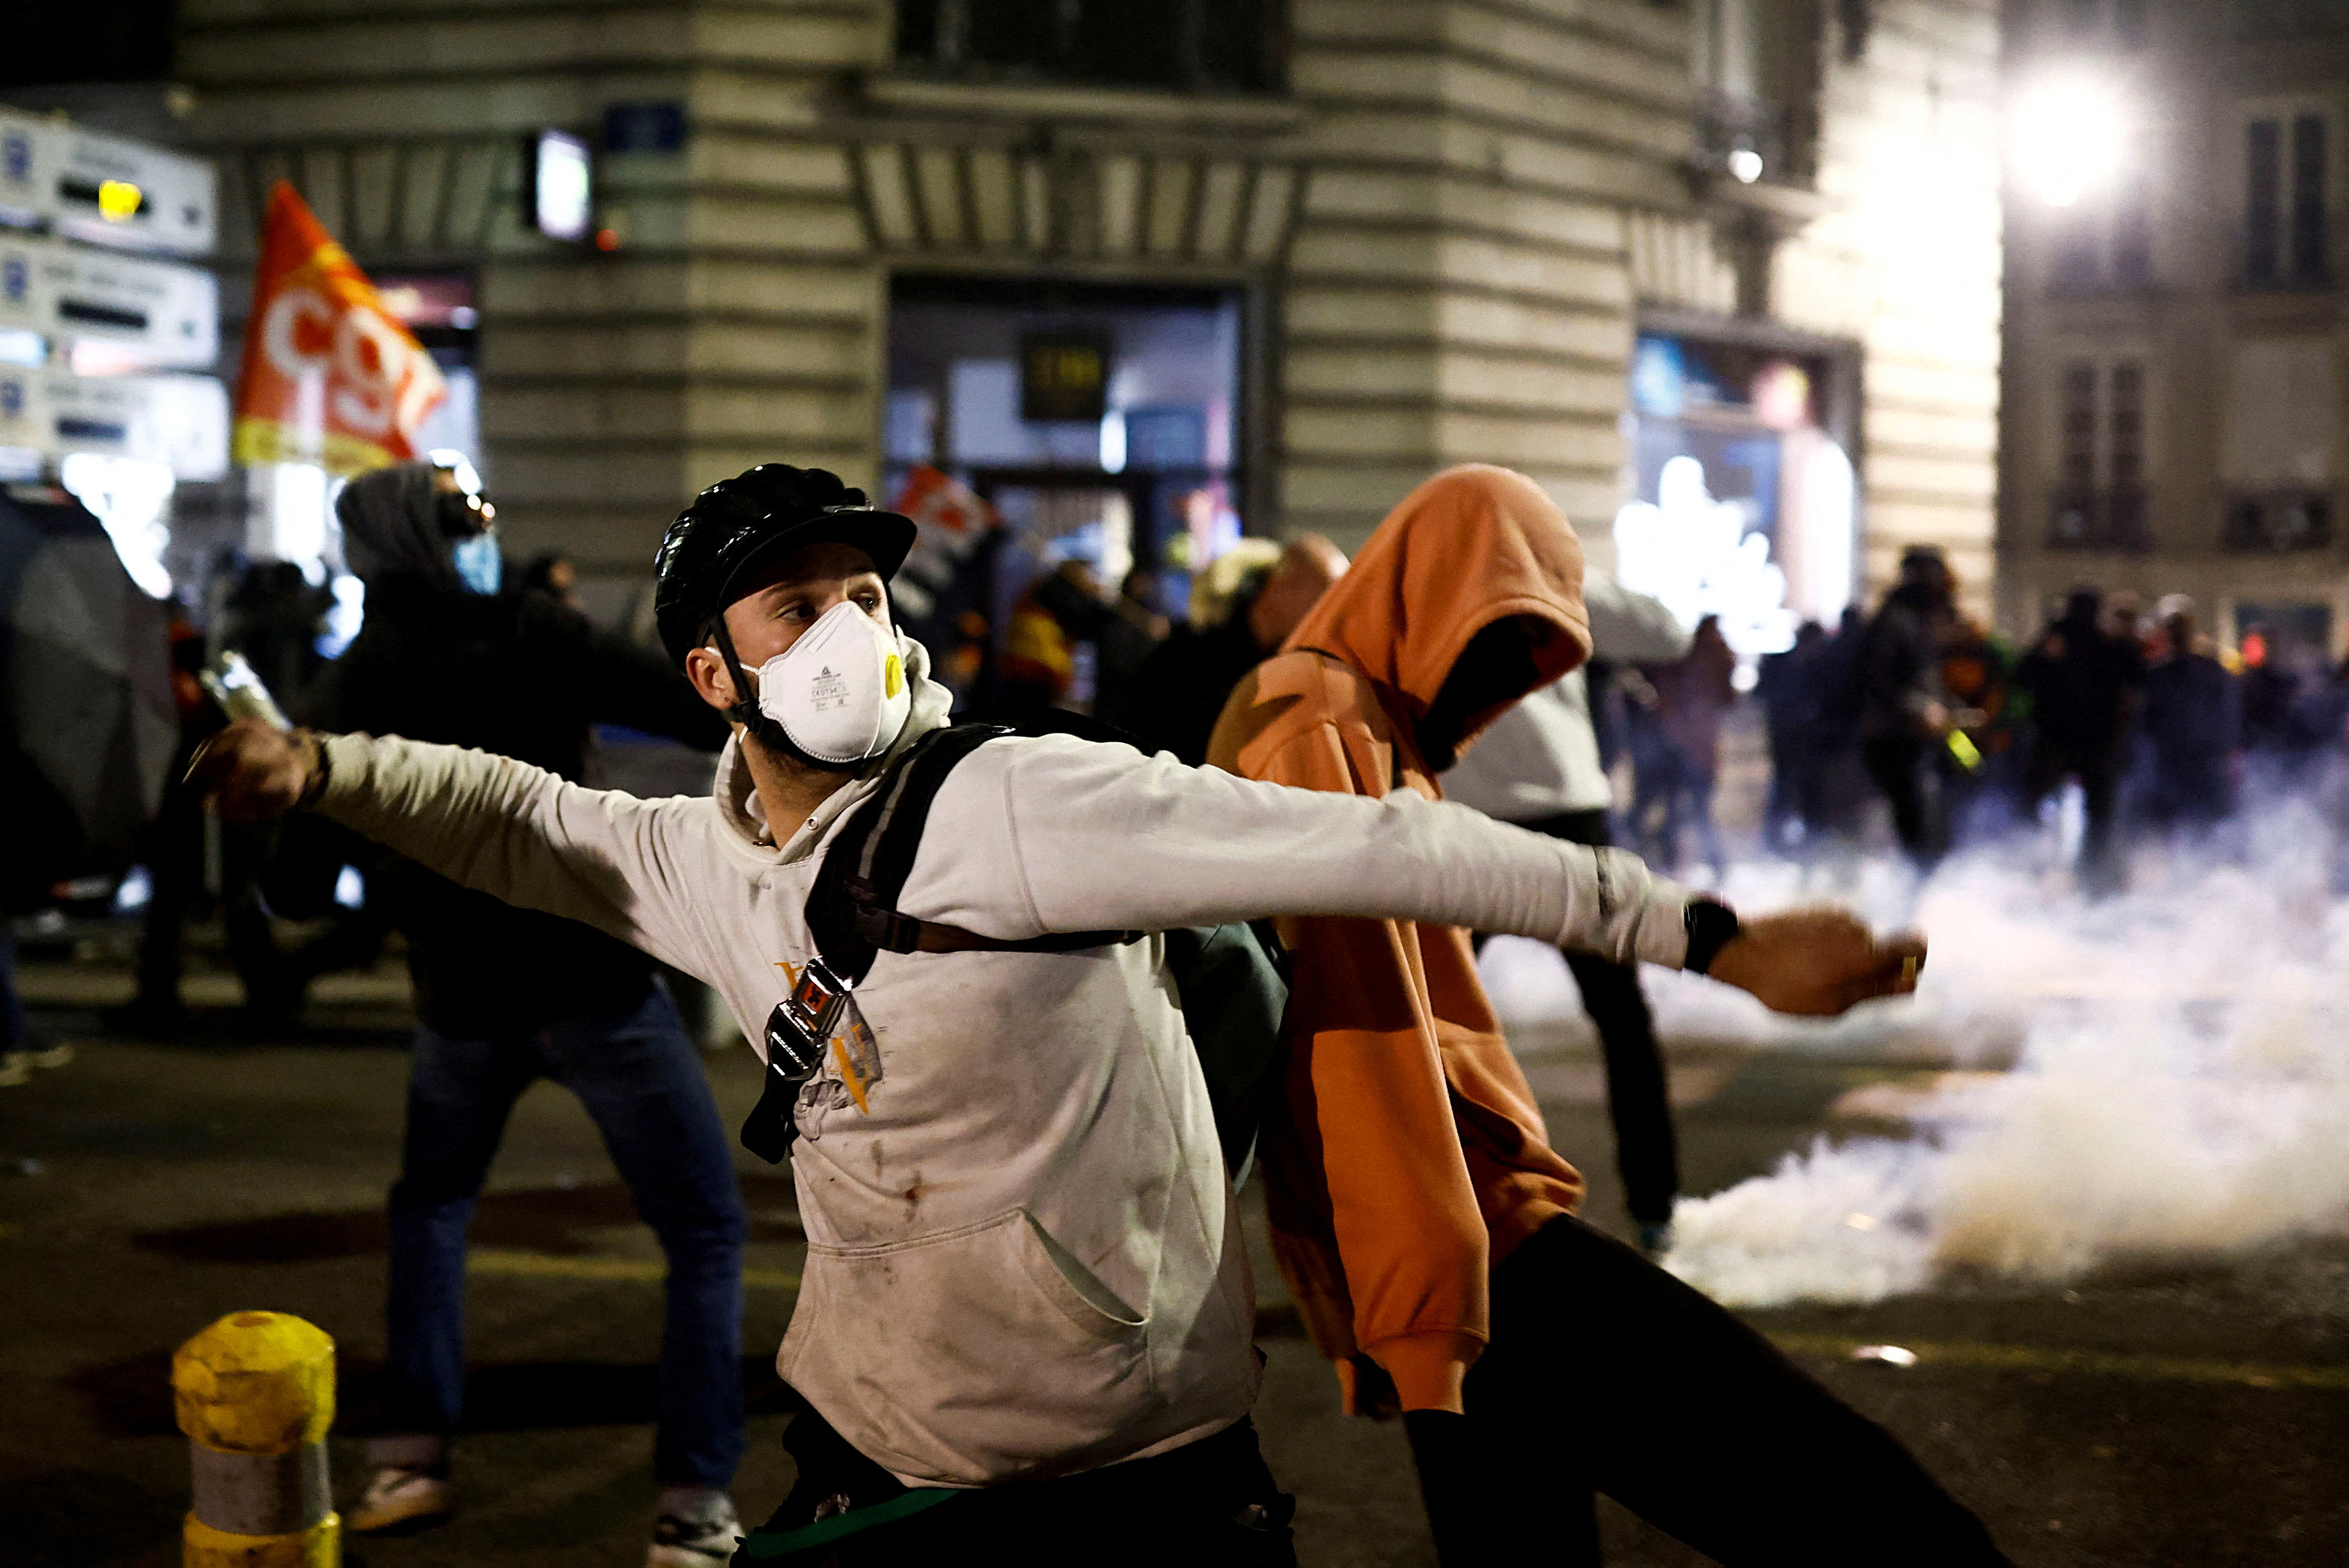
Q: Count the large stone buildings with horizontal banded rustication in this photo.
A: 1